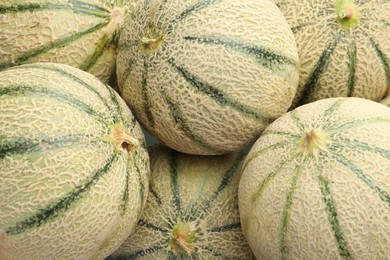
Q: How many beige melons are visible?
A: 6